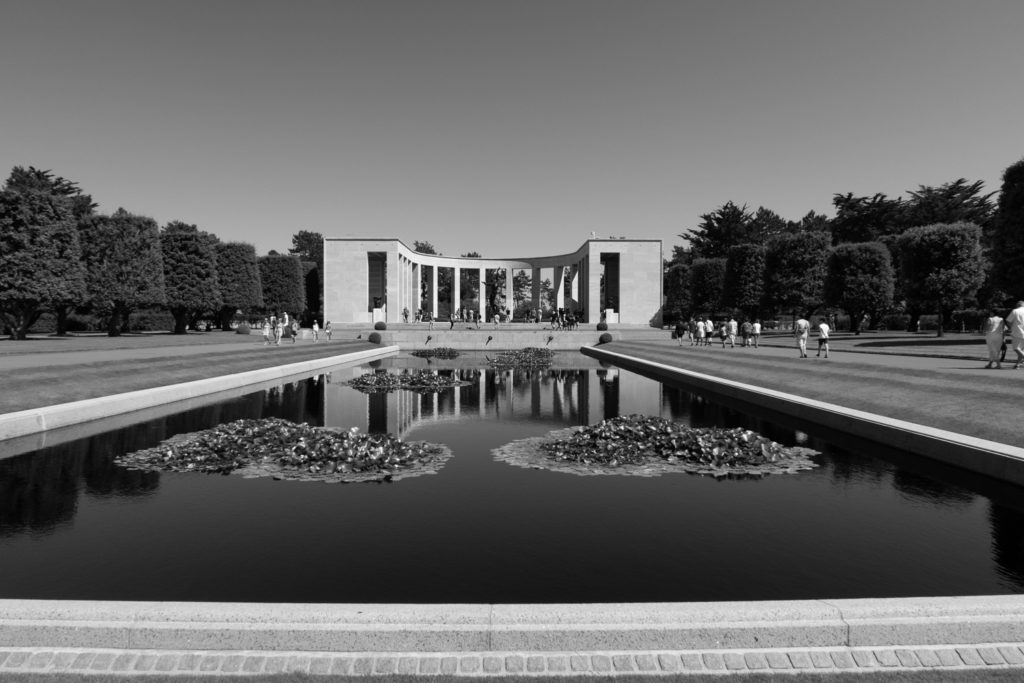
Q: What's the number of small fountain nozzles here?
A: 3